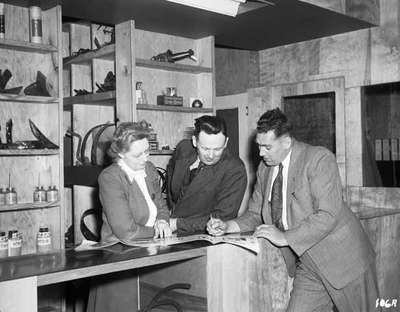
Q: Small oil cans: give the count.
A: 4